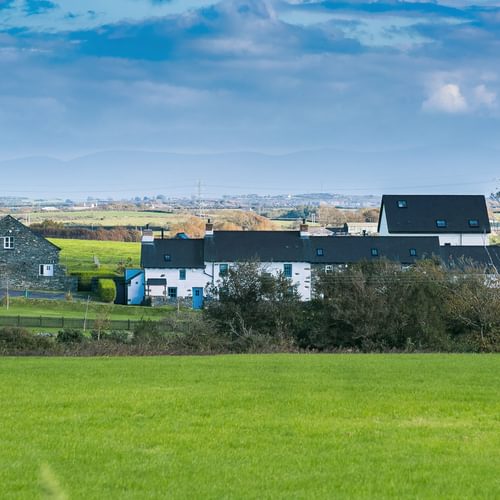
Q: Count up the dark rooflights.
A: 7